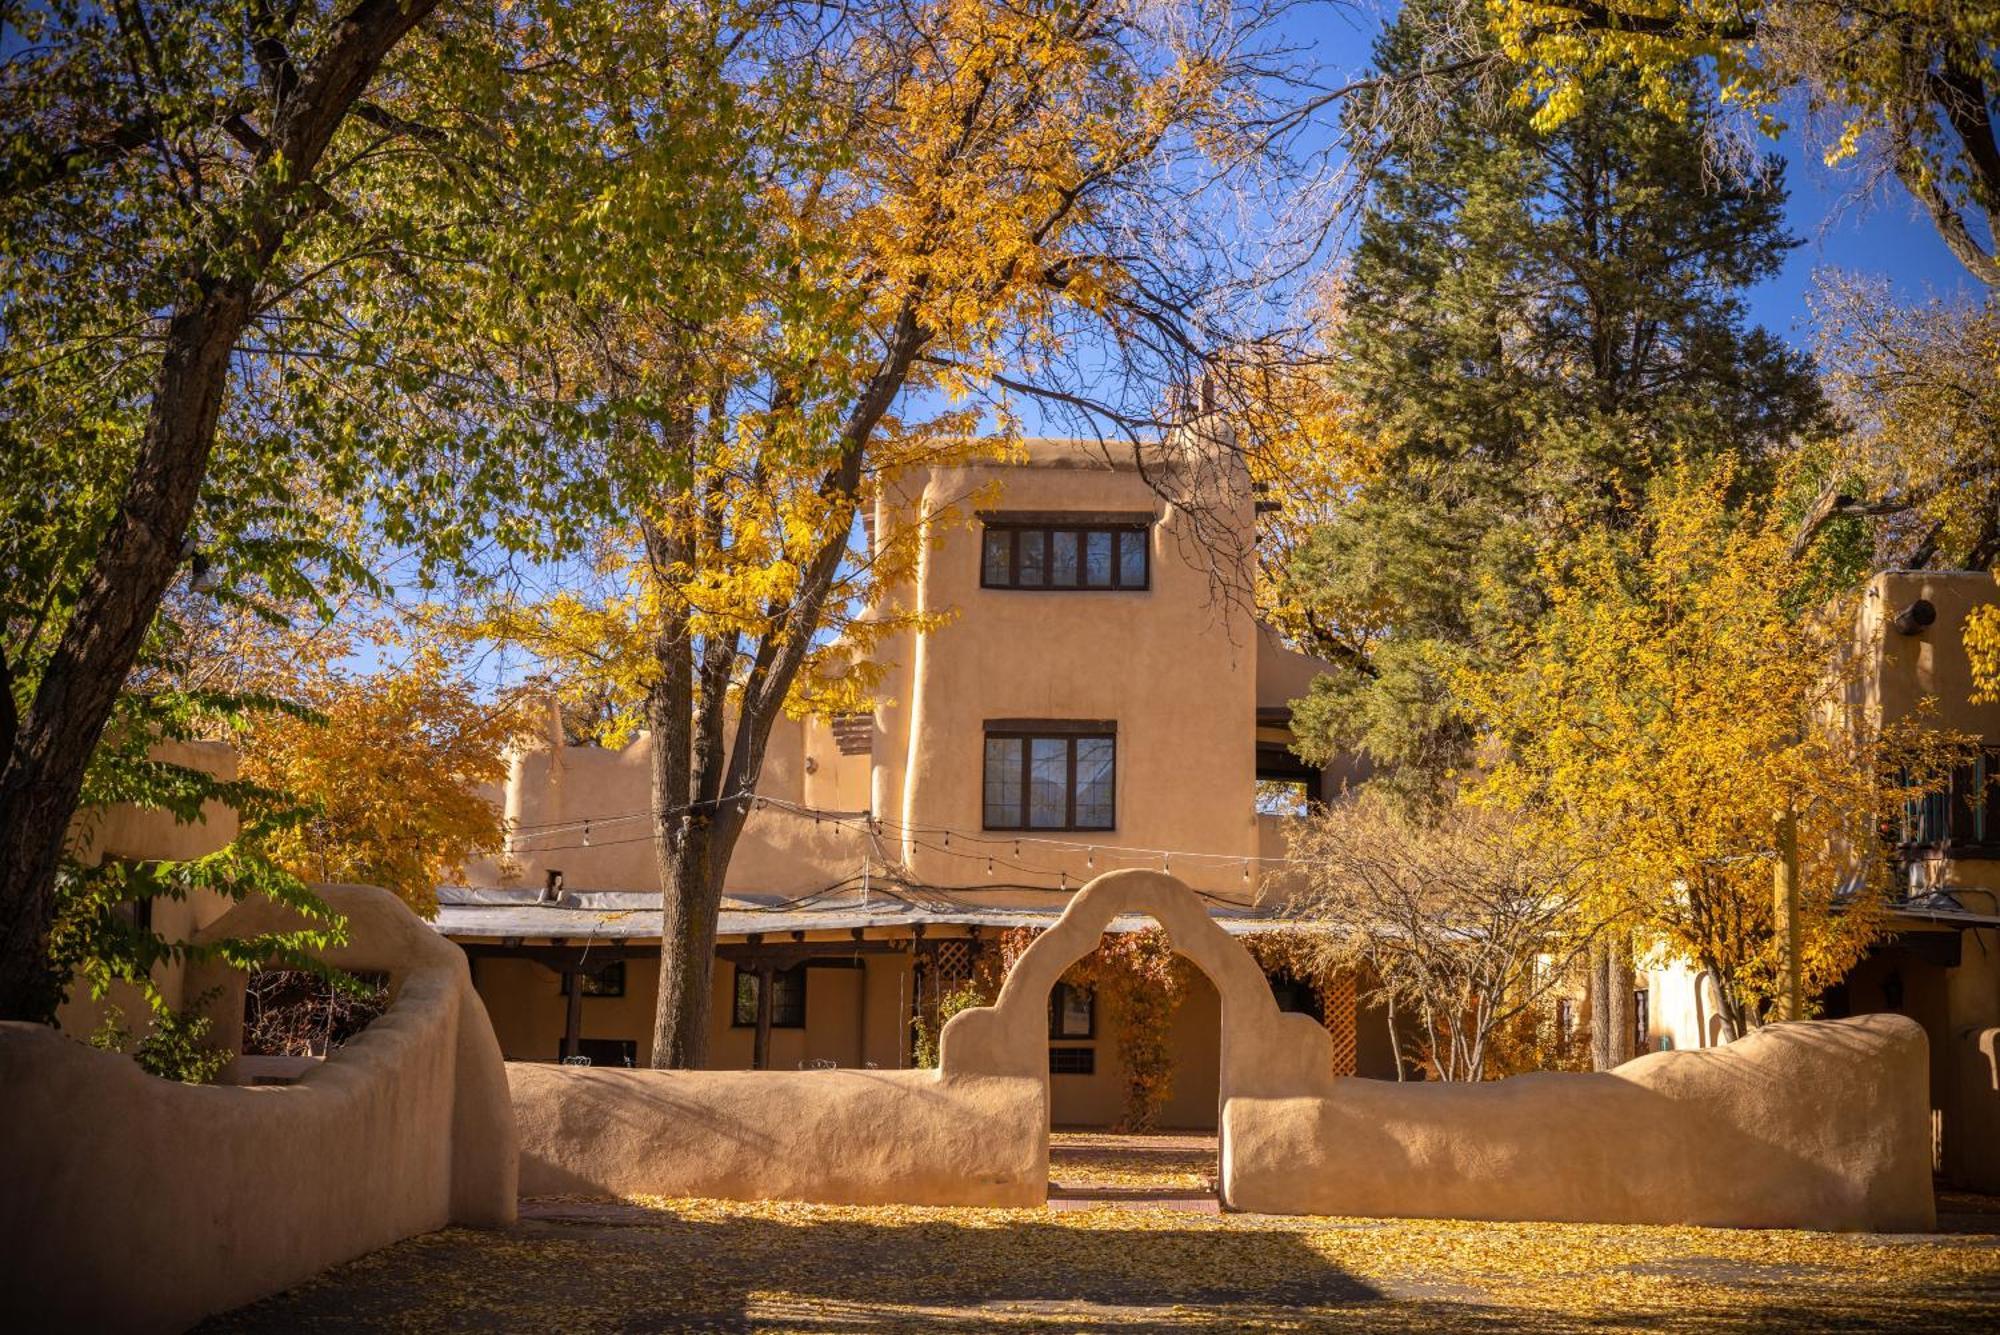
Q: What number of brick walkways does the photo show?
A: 1